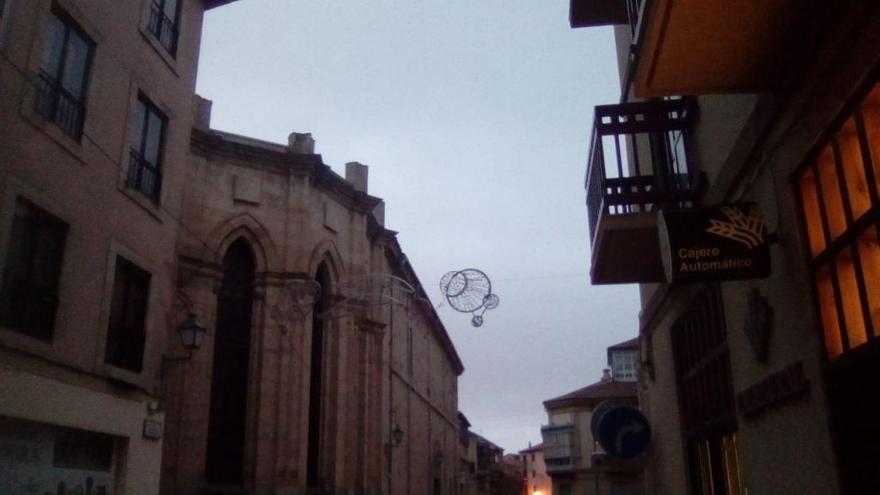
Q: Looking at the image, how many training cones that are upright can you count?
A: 0